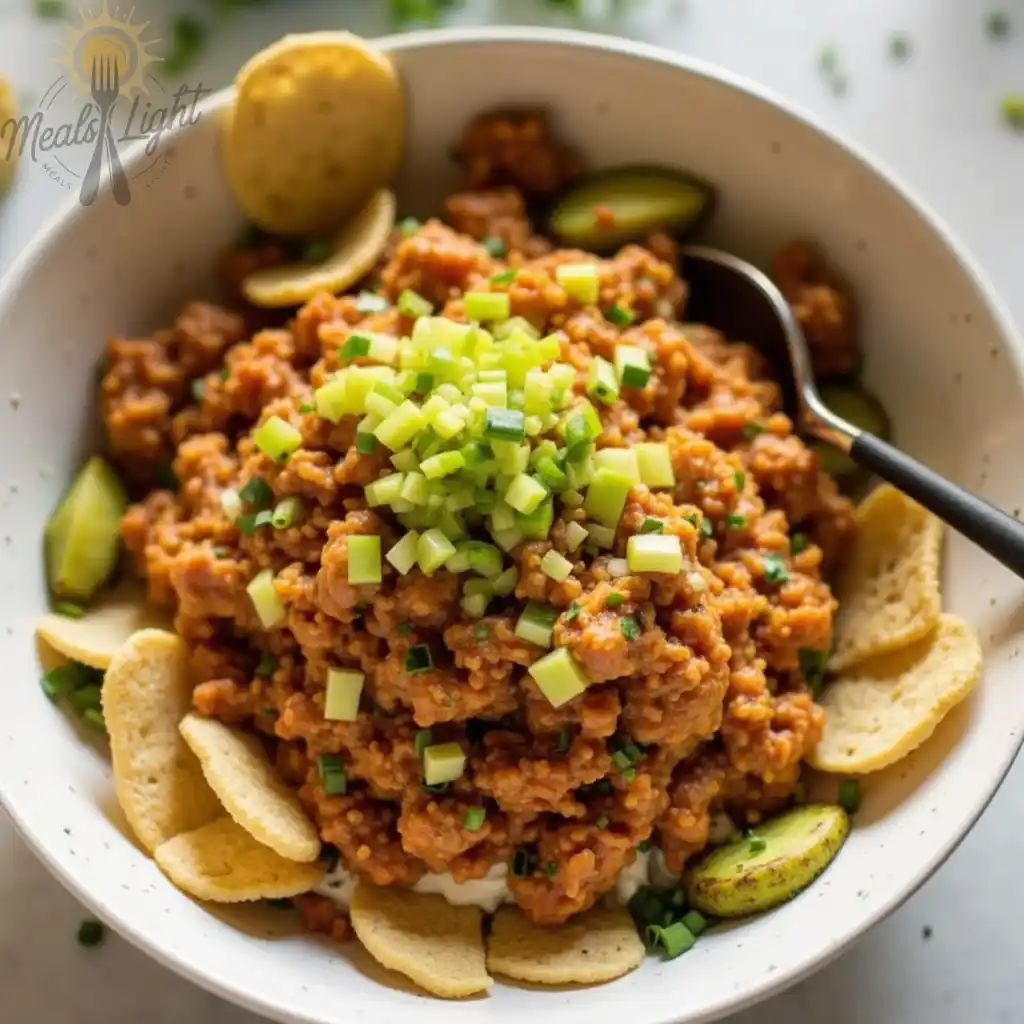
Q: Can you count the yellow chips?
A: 10